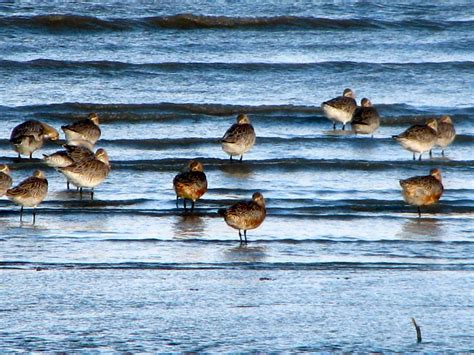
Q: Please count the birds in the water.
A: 14